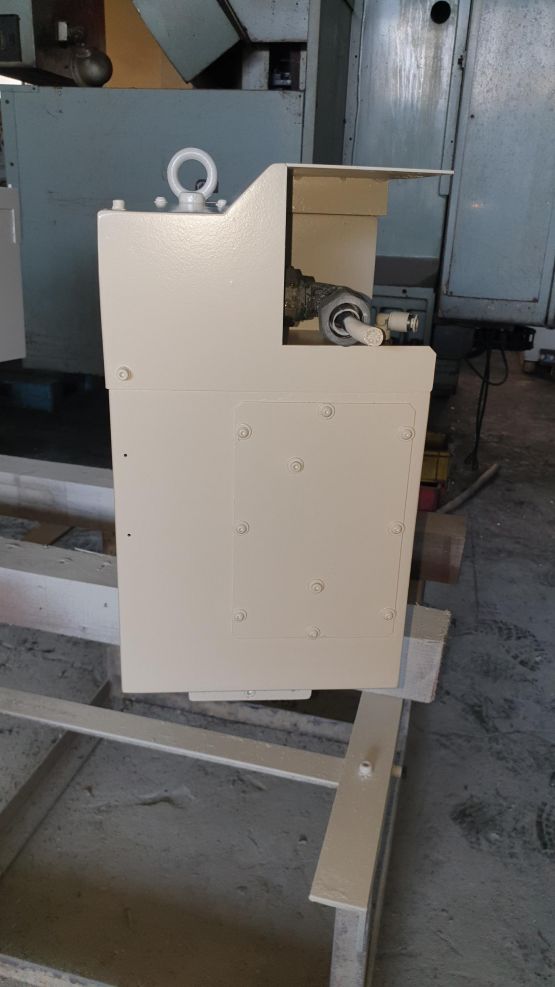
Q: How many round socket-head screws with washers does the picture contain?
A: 11